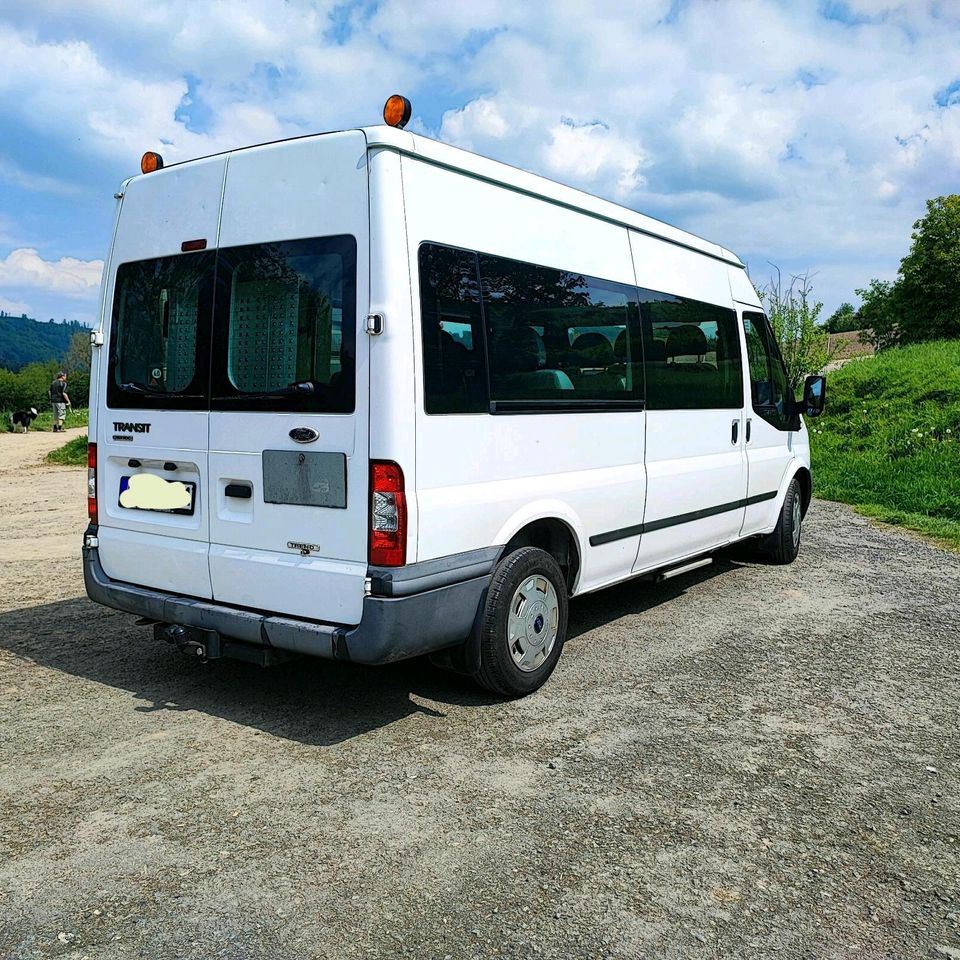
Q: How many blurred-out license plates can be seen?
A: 1